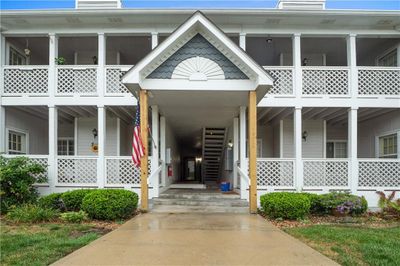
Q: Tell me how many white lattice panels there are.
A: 12